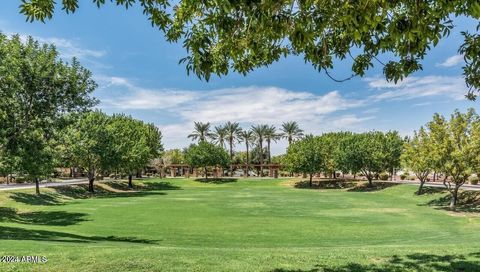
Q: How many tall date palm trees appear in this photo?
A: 7